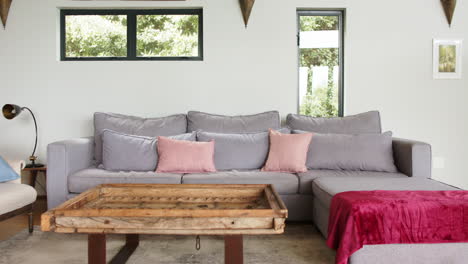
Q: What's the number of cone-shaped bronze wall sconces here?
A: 3